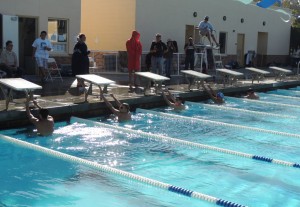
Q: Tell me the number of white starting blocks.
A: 7